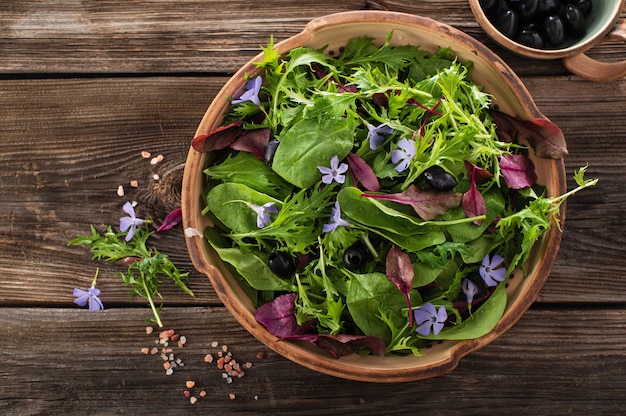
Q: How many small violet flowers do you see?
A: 11